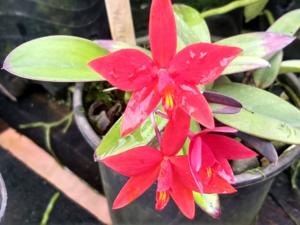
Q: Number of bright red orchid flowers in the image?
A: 3